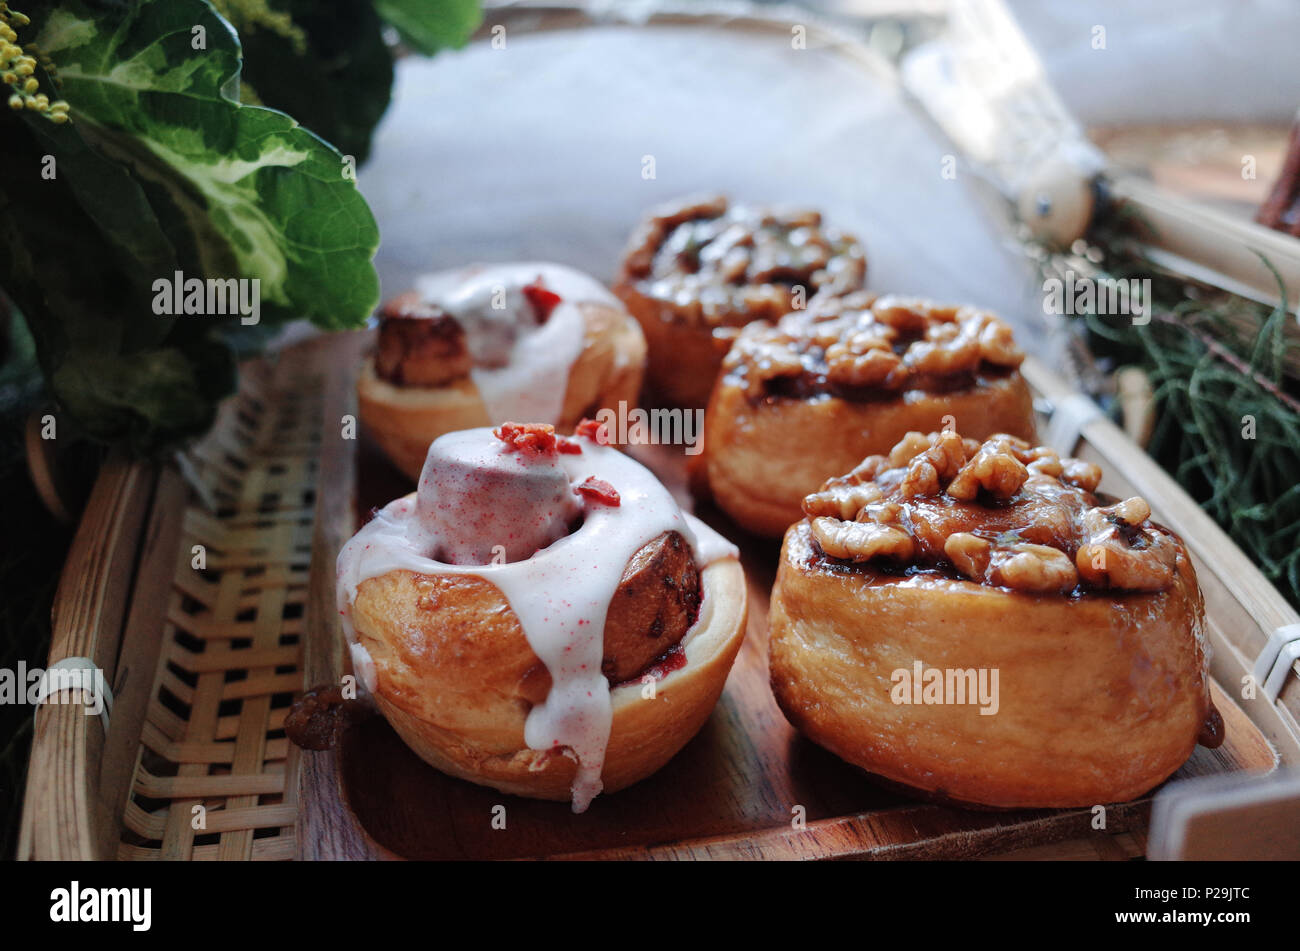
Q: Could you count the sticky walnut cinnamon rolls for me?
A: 3